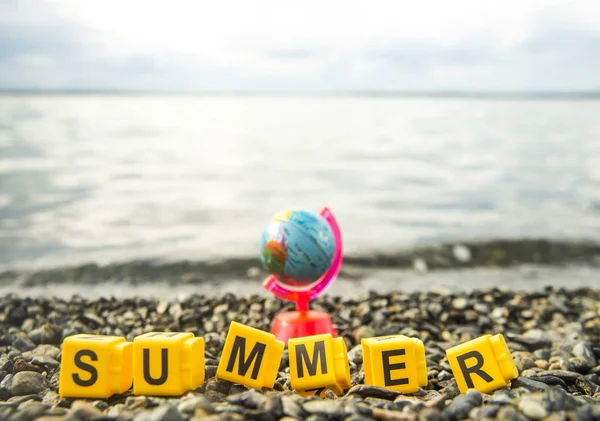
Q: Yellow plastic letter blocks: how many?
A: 6